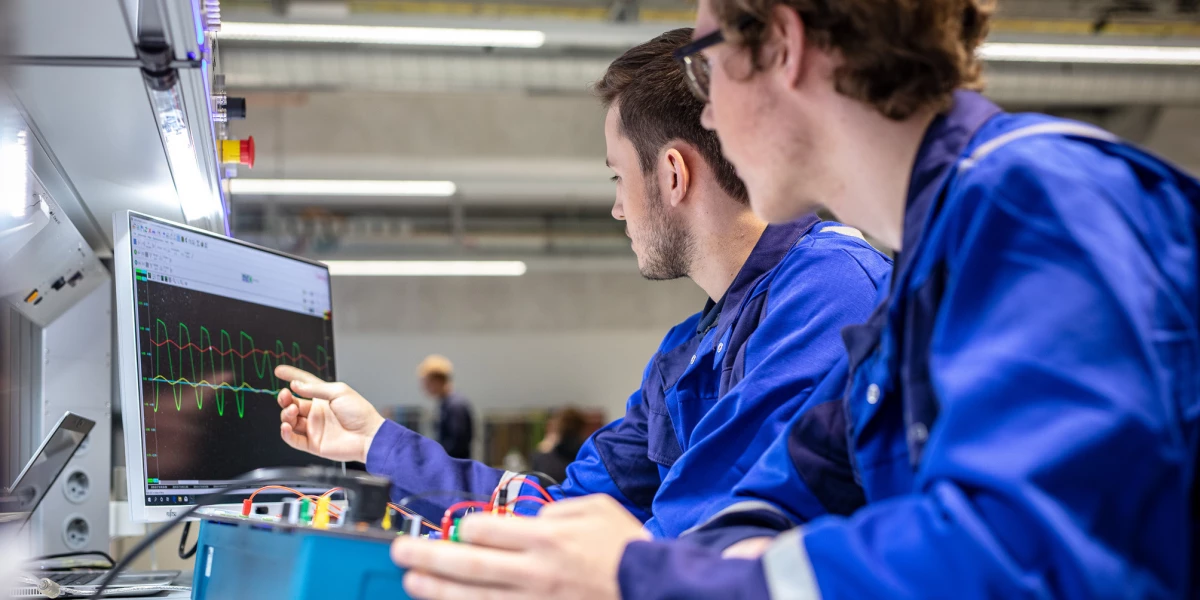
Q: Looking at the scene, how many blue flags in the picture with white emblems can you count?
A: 0